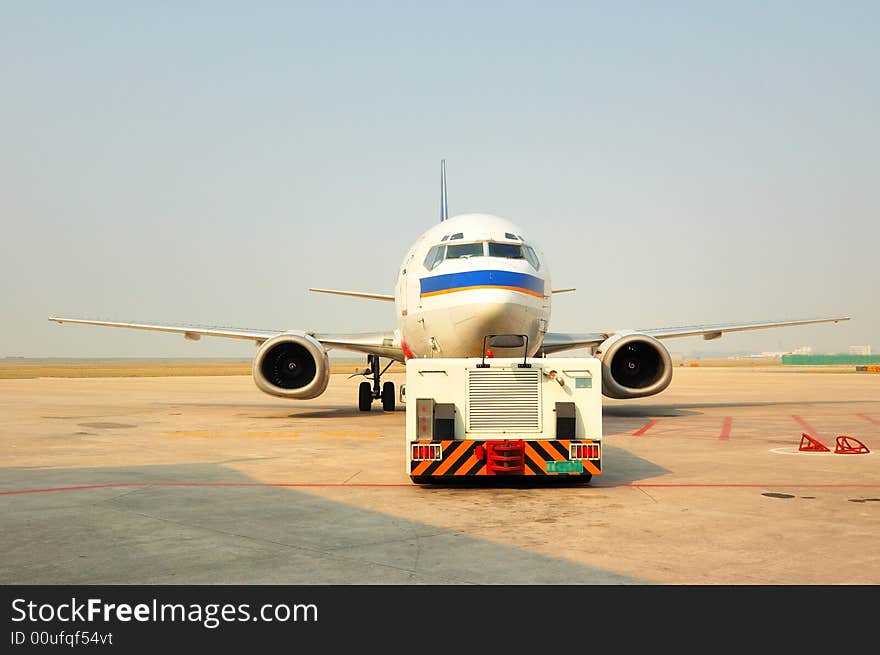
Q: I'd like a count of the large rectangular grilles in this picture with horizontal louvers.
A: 1